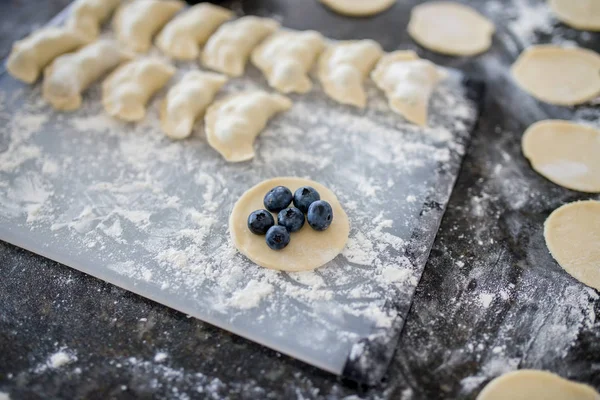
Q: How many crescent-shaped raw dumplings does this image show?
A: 12